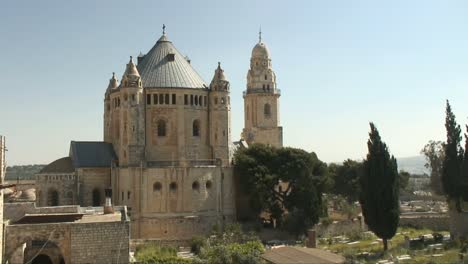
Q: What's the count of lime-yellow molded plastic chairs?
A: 0